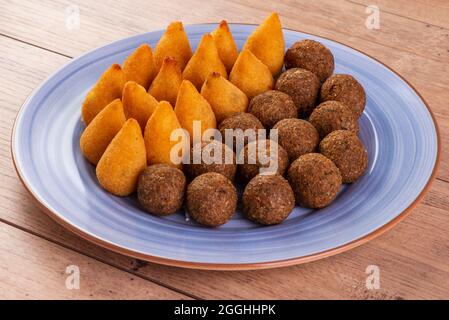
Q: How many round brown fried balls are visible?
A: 14